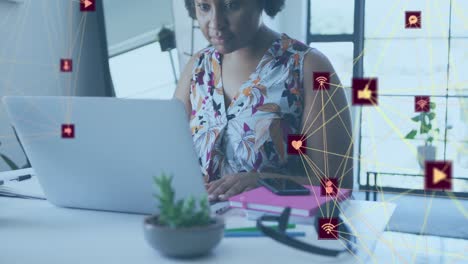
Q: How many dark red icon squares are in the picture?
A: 11